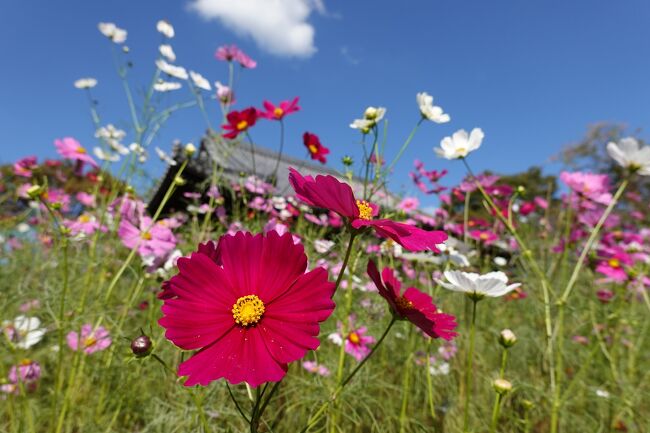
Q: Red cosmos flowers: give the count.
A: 6